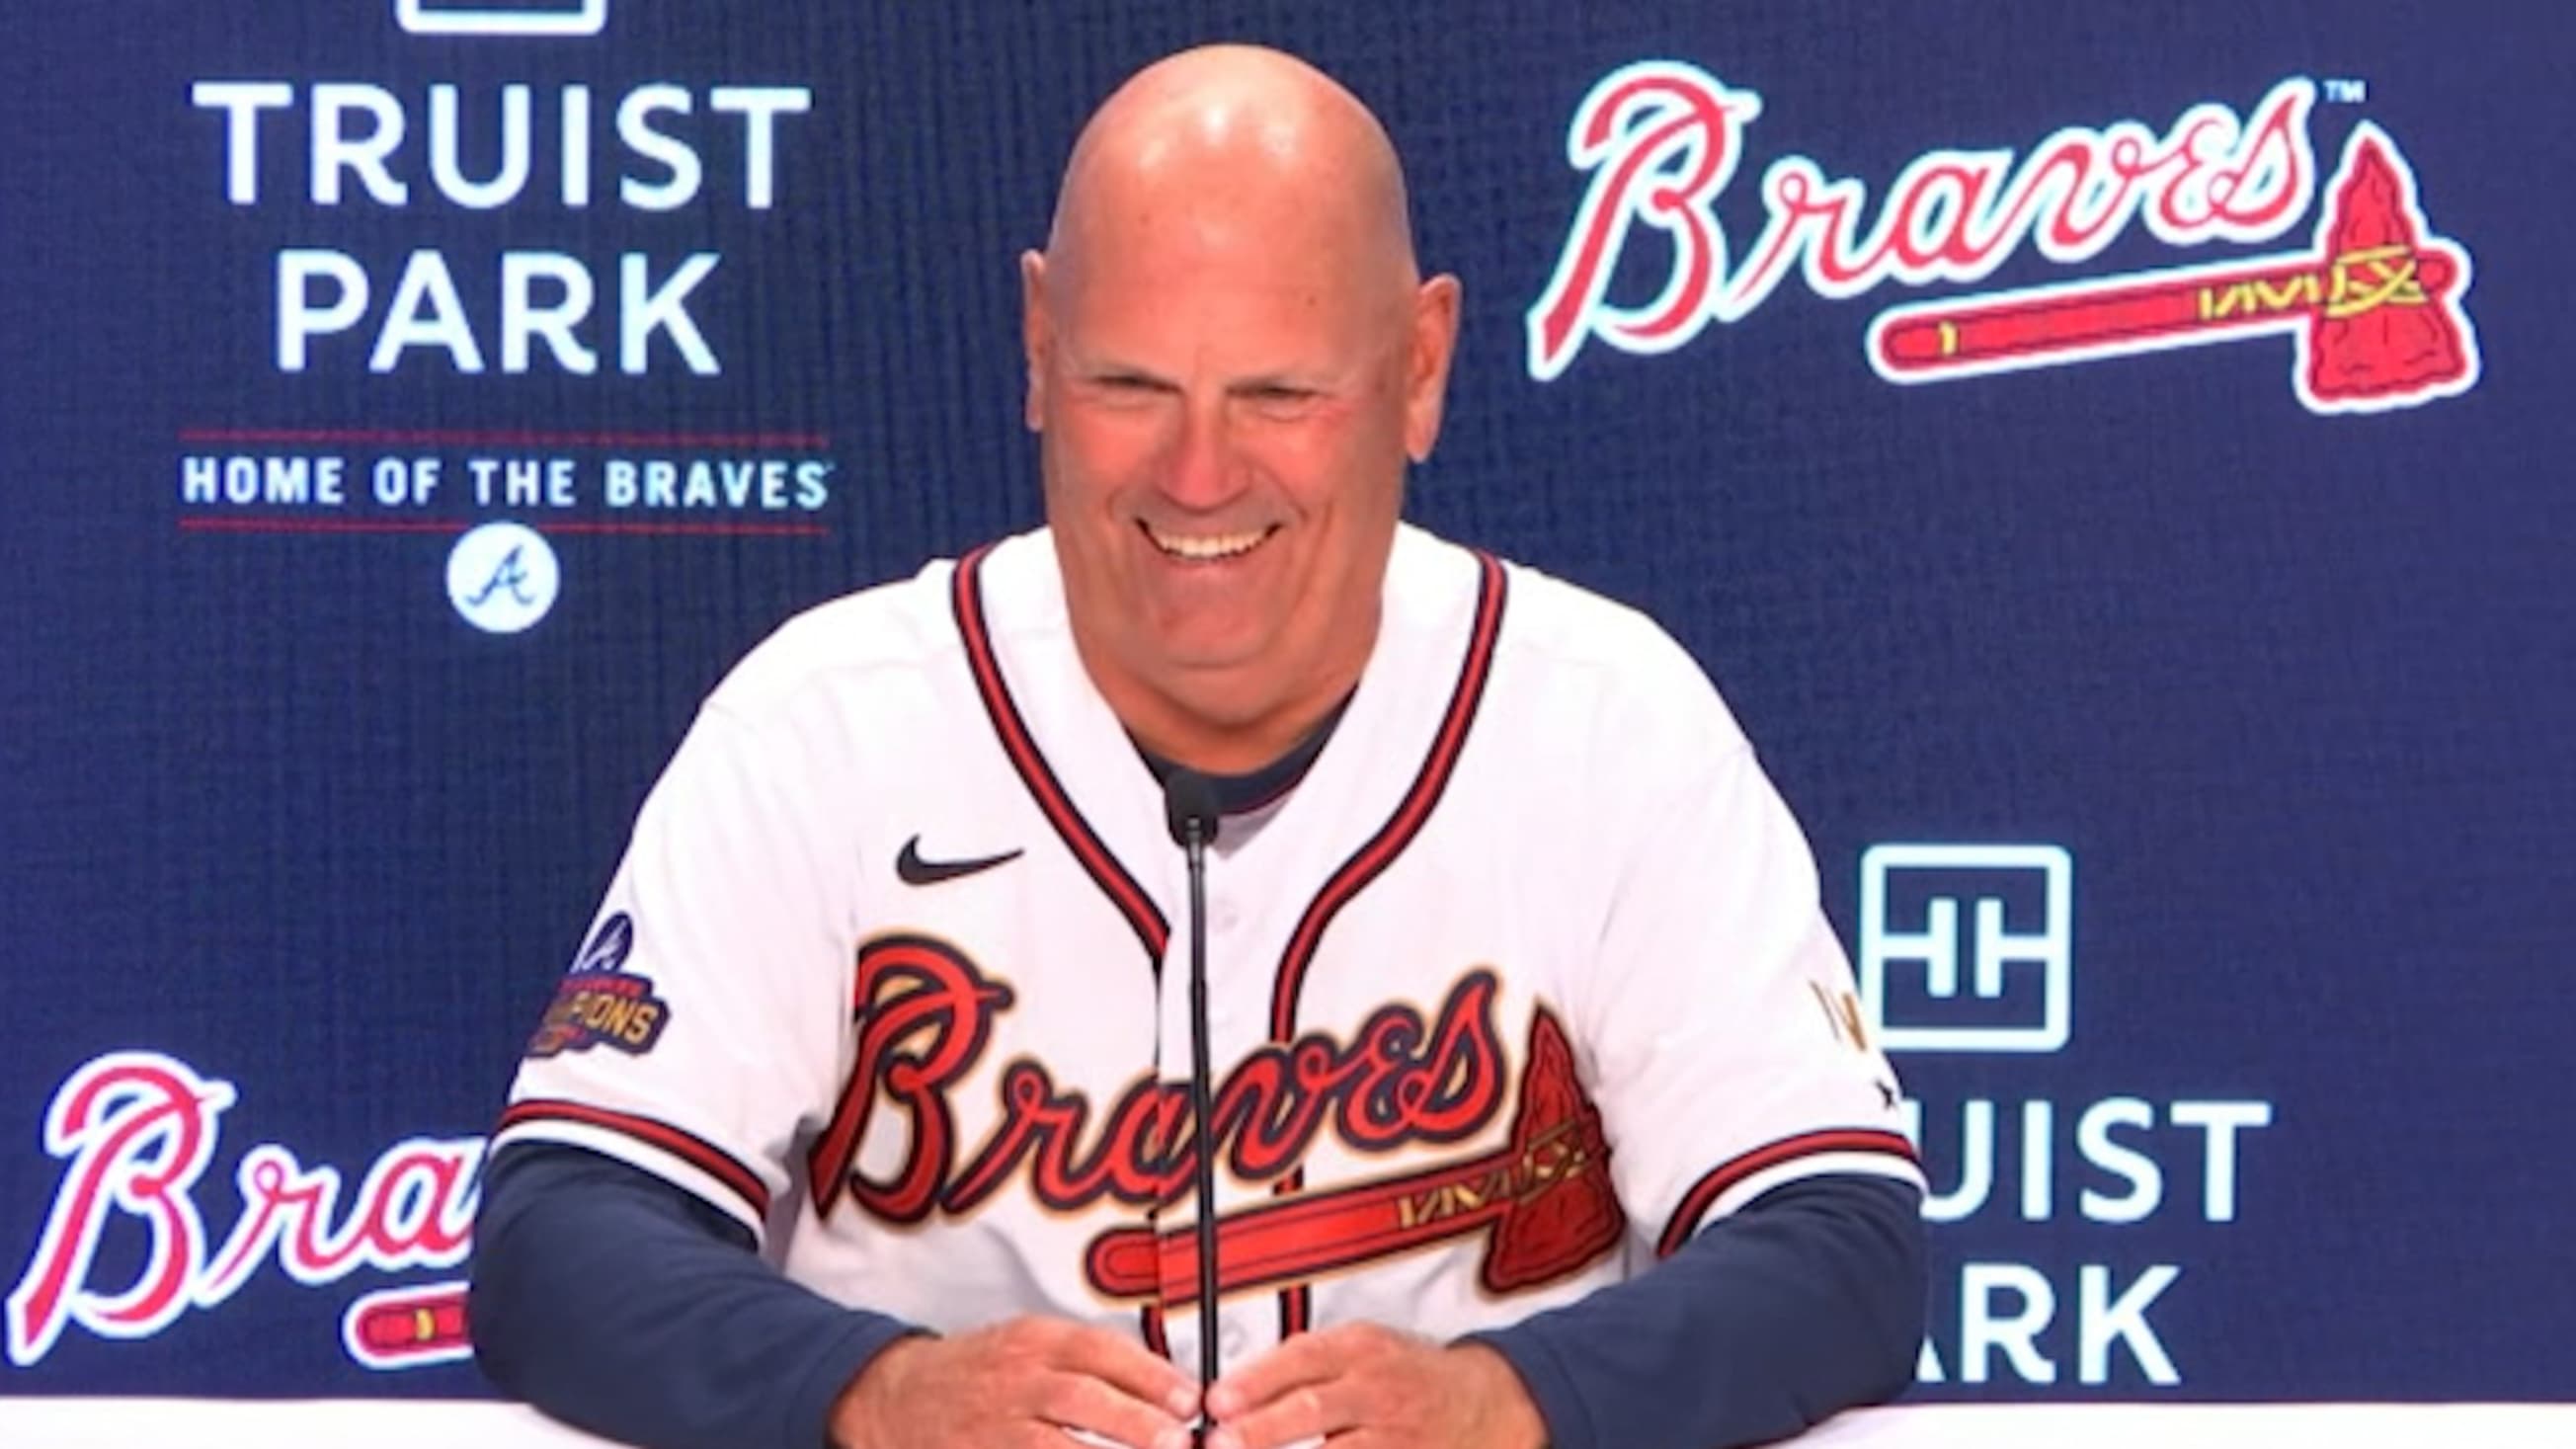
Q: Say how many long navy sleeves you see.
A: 2